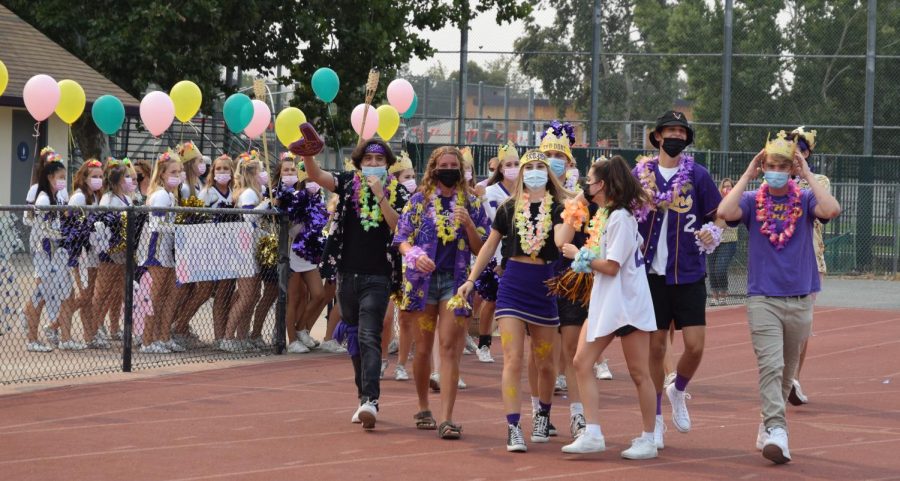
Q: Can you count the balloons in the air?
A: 14